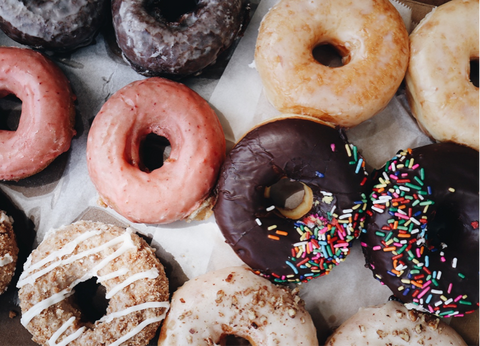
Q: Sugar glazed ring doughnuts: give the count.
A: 2